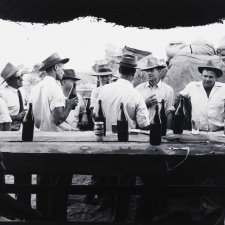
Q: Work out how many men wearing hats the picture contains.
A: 7